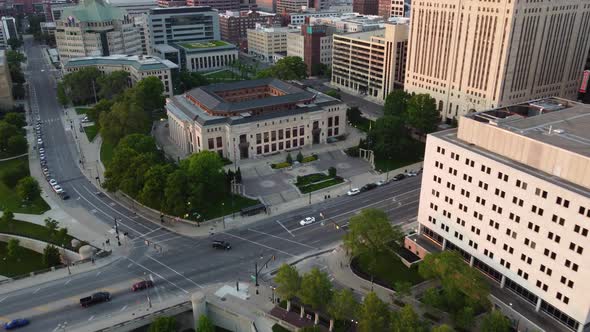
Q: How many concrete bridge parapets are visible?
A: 2